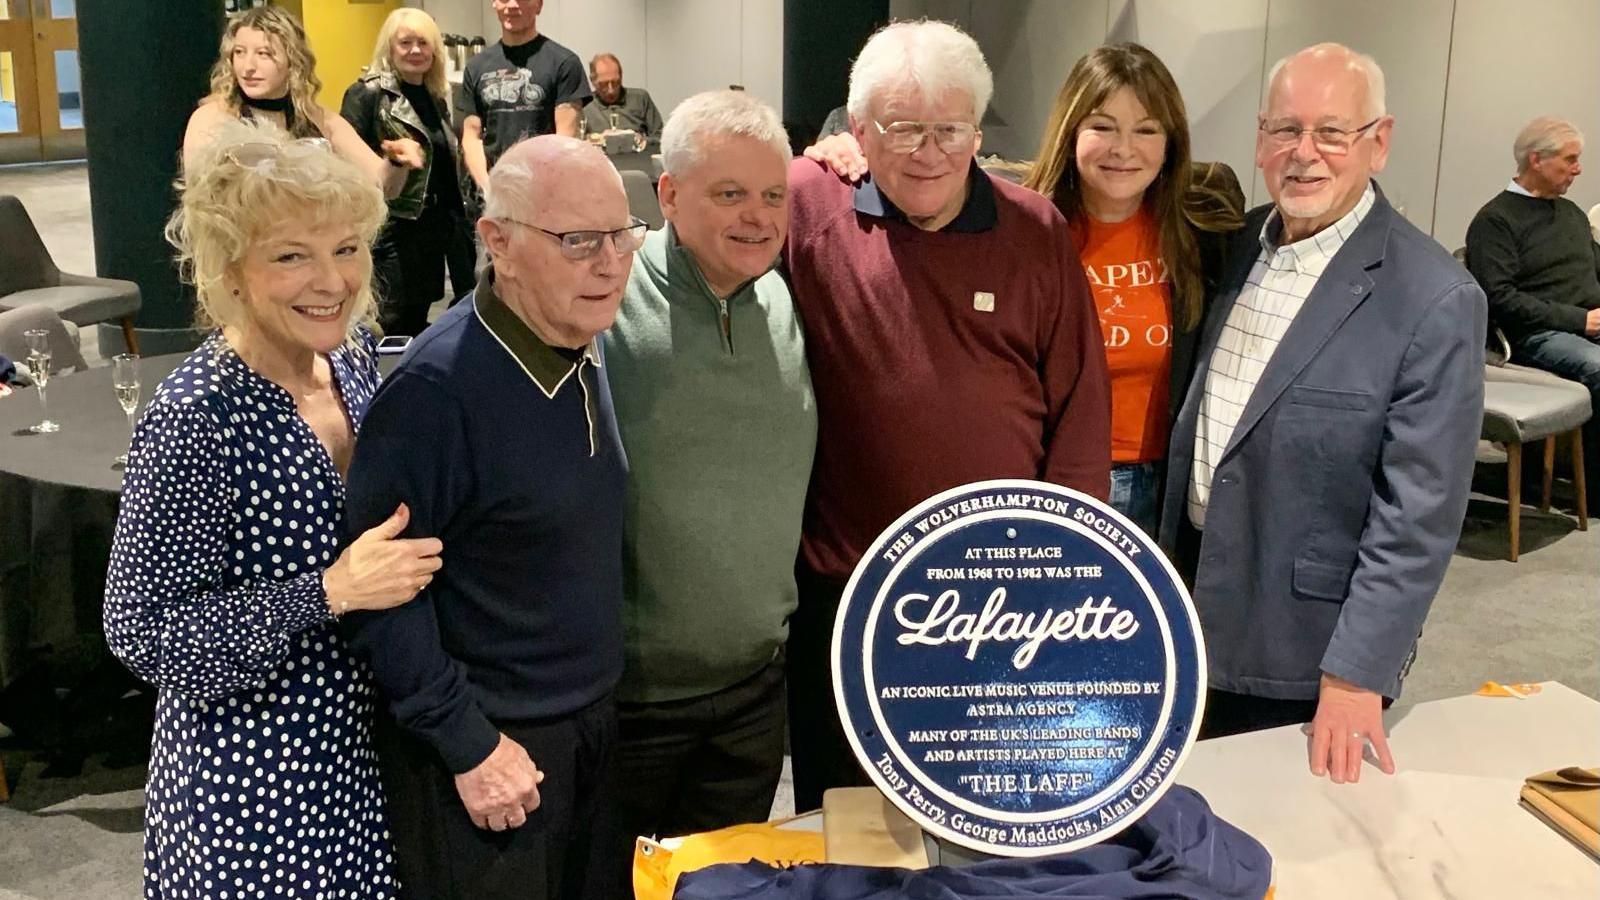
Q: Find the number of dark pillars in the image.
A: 2